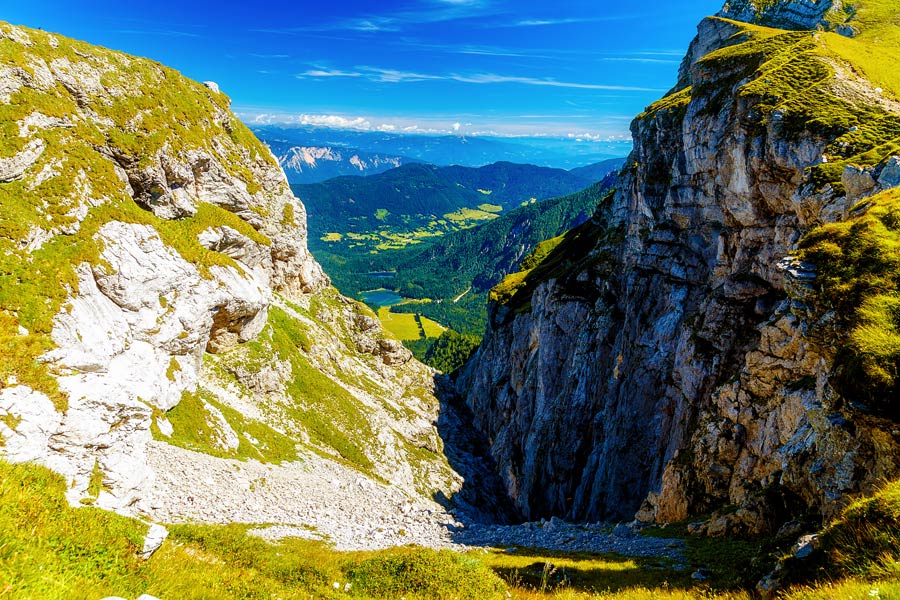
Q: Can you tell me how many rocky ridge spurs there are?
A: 2